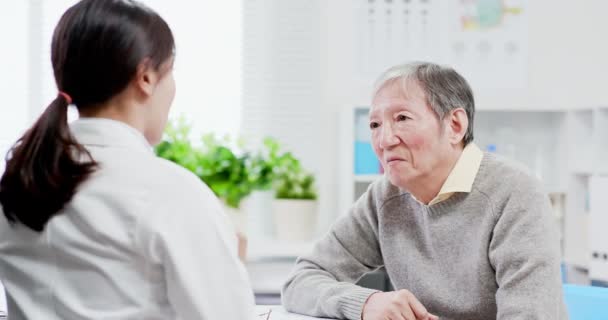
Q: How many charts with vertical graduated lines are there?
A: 1